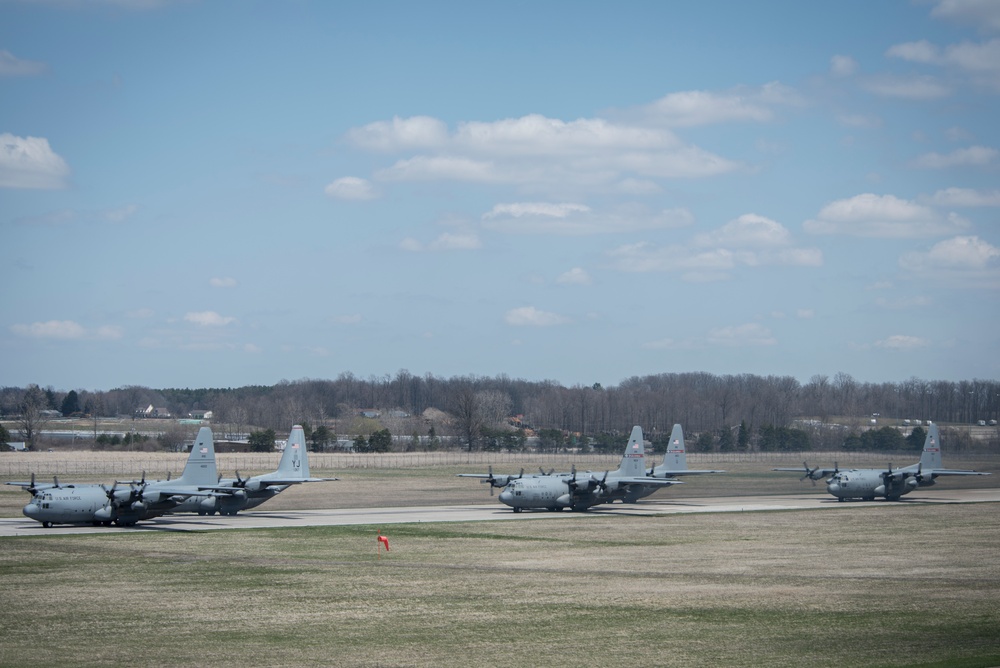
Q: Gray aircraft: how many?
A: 5